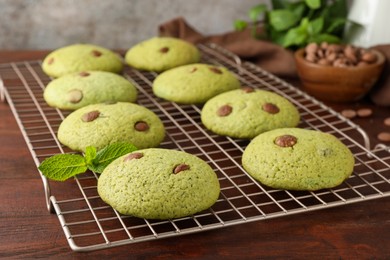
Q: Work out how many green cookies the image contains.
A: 8